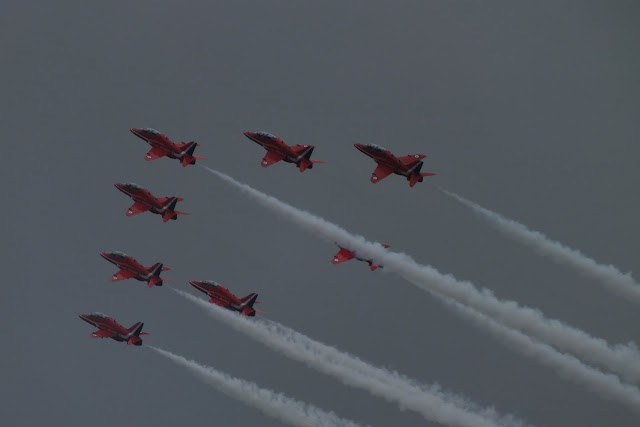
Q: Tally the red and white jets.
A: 8